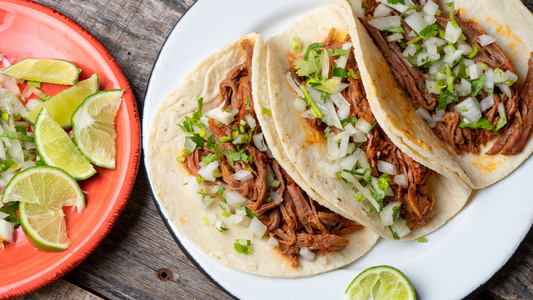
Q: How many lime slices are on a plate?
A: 7